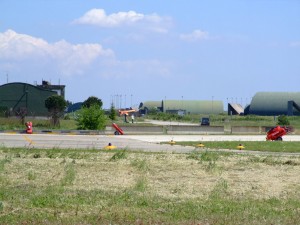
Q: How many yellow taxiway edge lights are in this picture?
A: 4